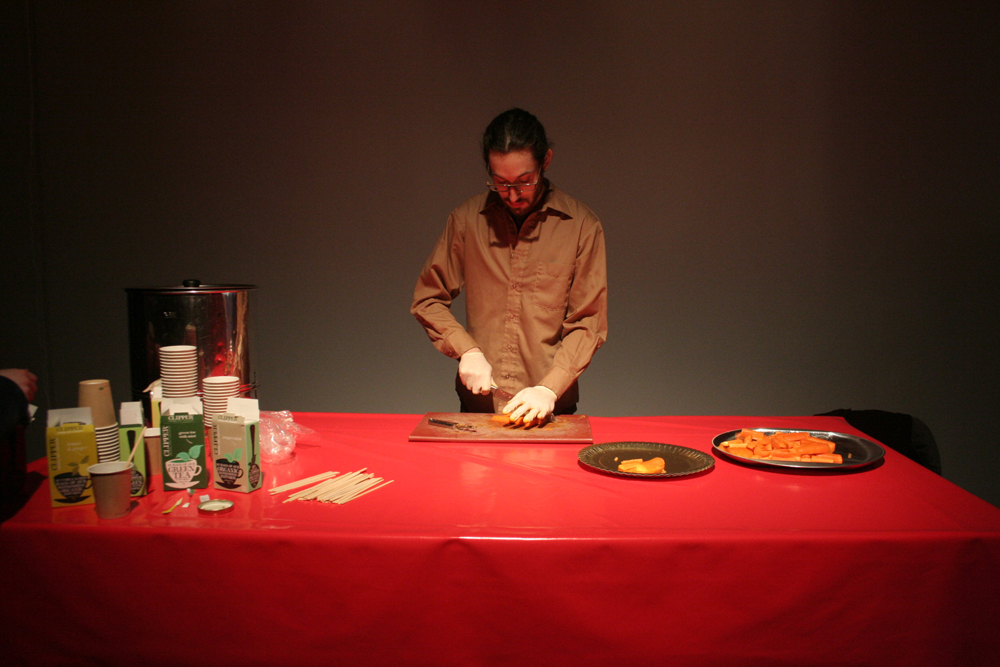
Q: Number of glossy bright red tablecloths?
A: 1